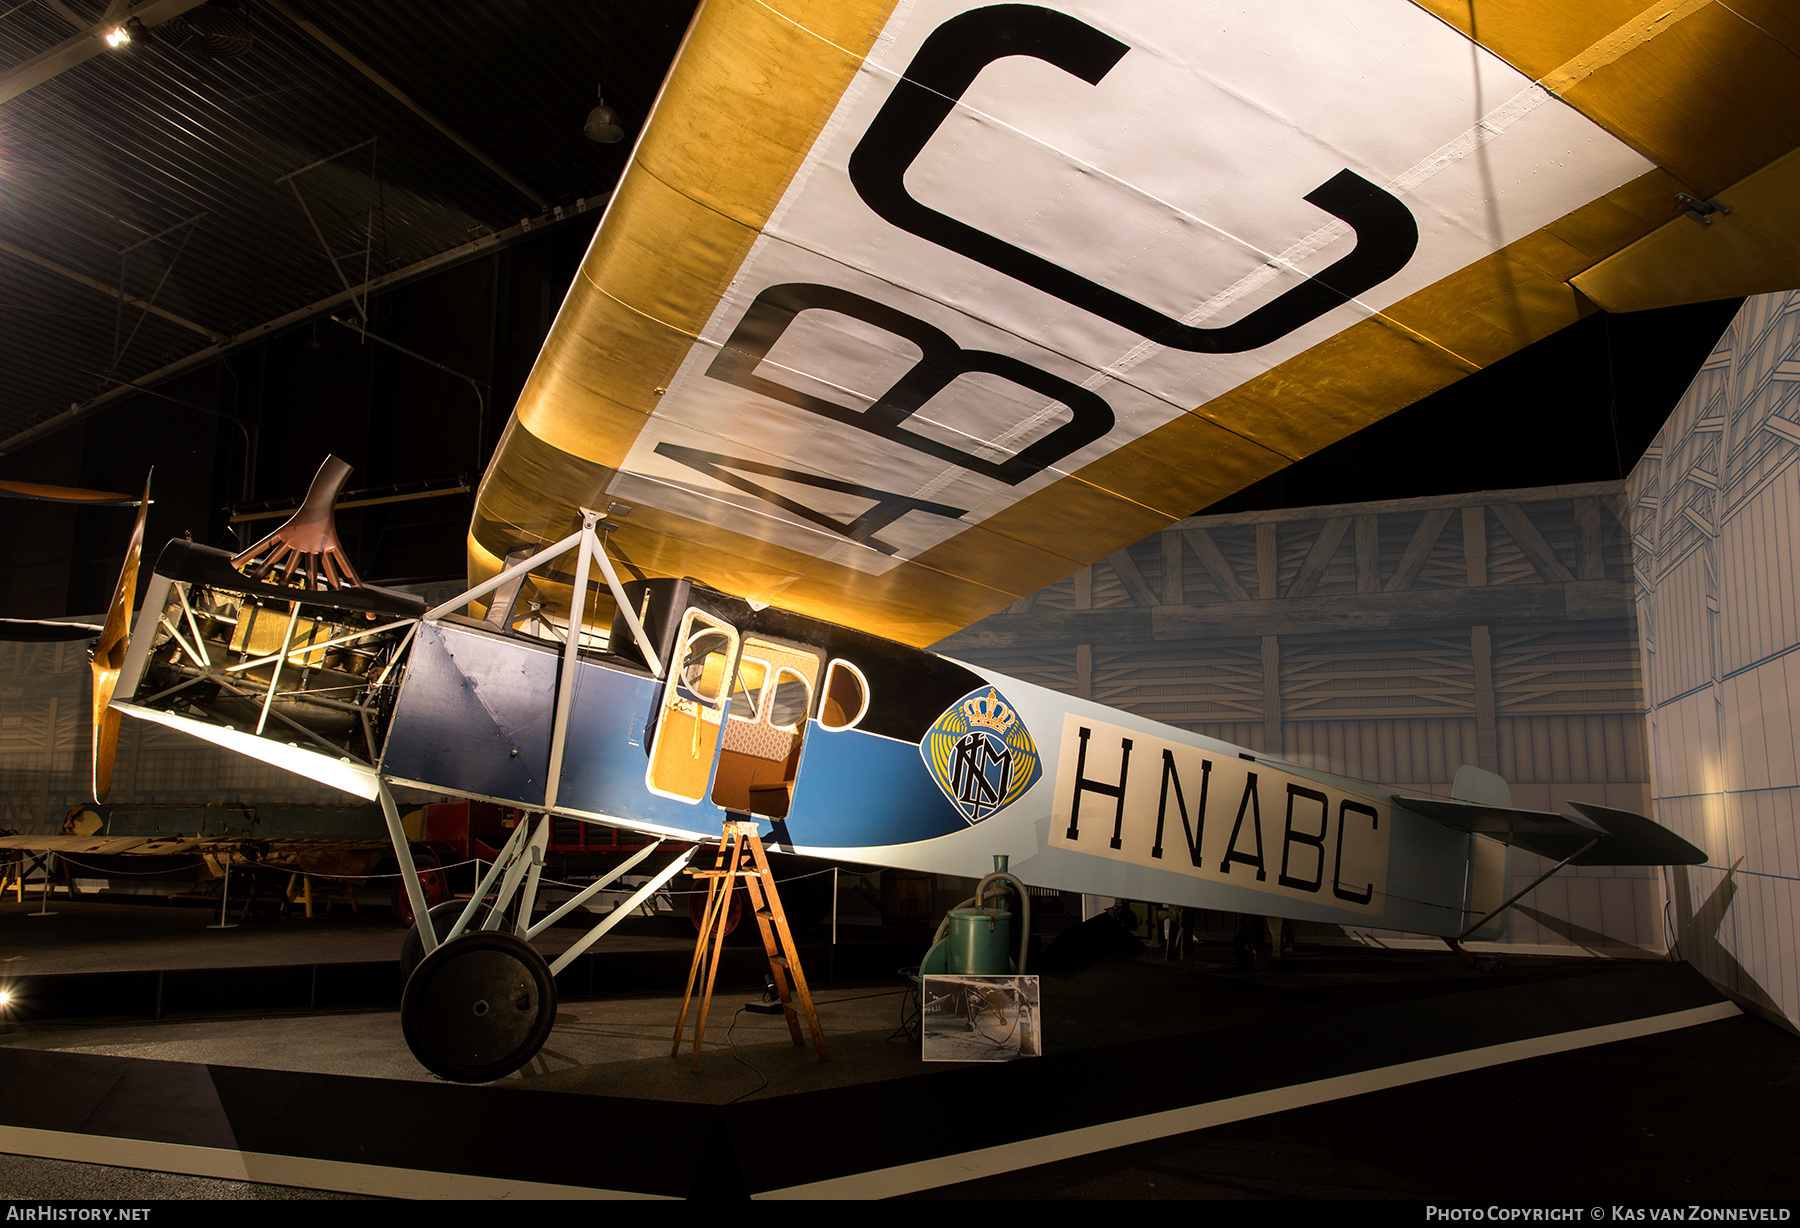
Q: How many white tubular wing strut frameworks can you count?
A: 1